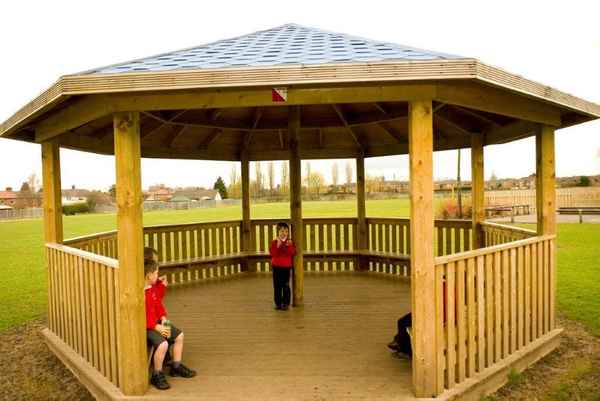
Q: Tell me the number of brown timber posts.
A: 8